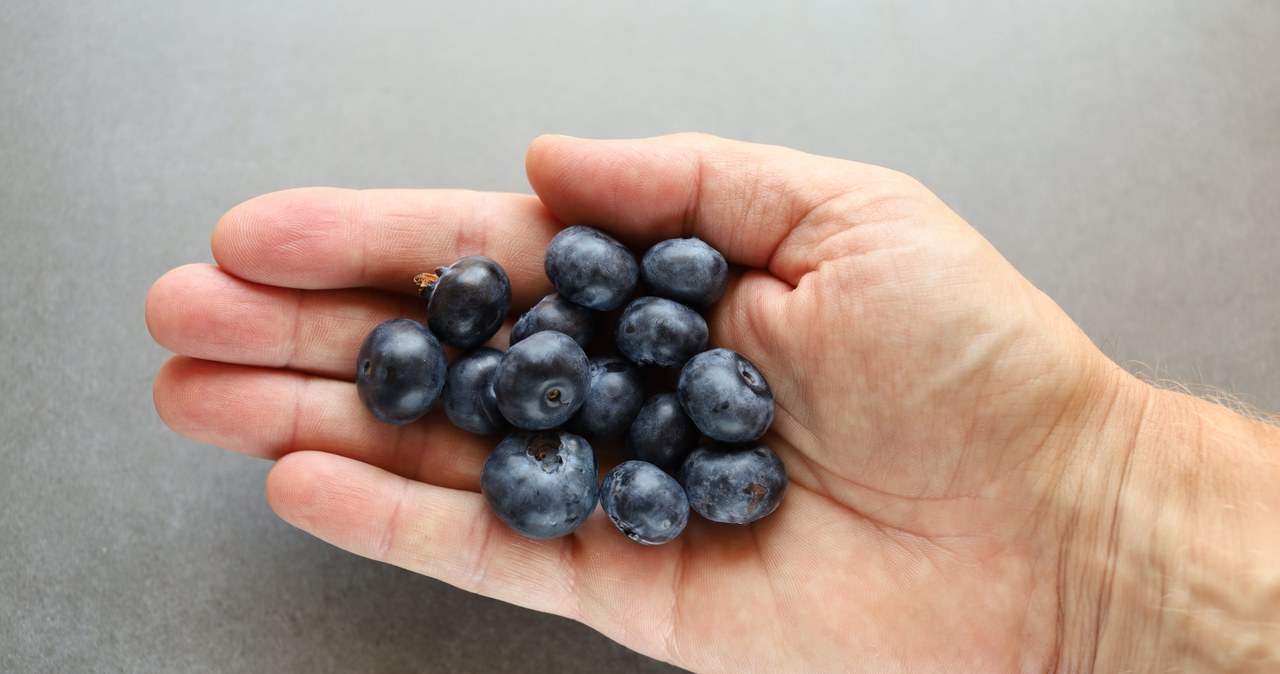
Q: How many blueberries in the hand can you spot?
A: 14